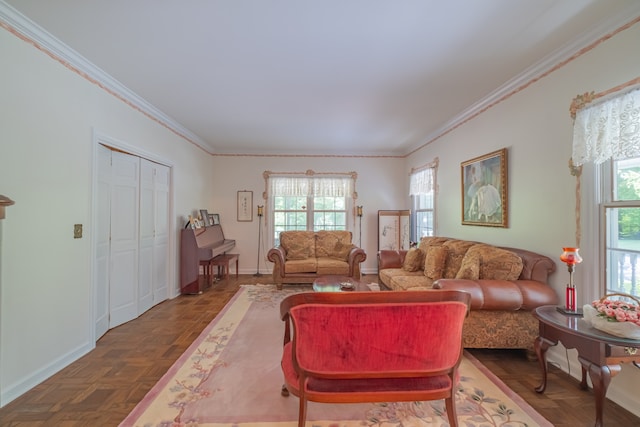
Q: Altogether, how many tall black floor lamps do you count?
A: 2